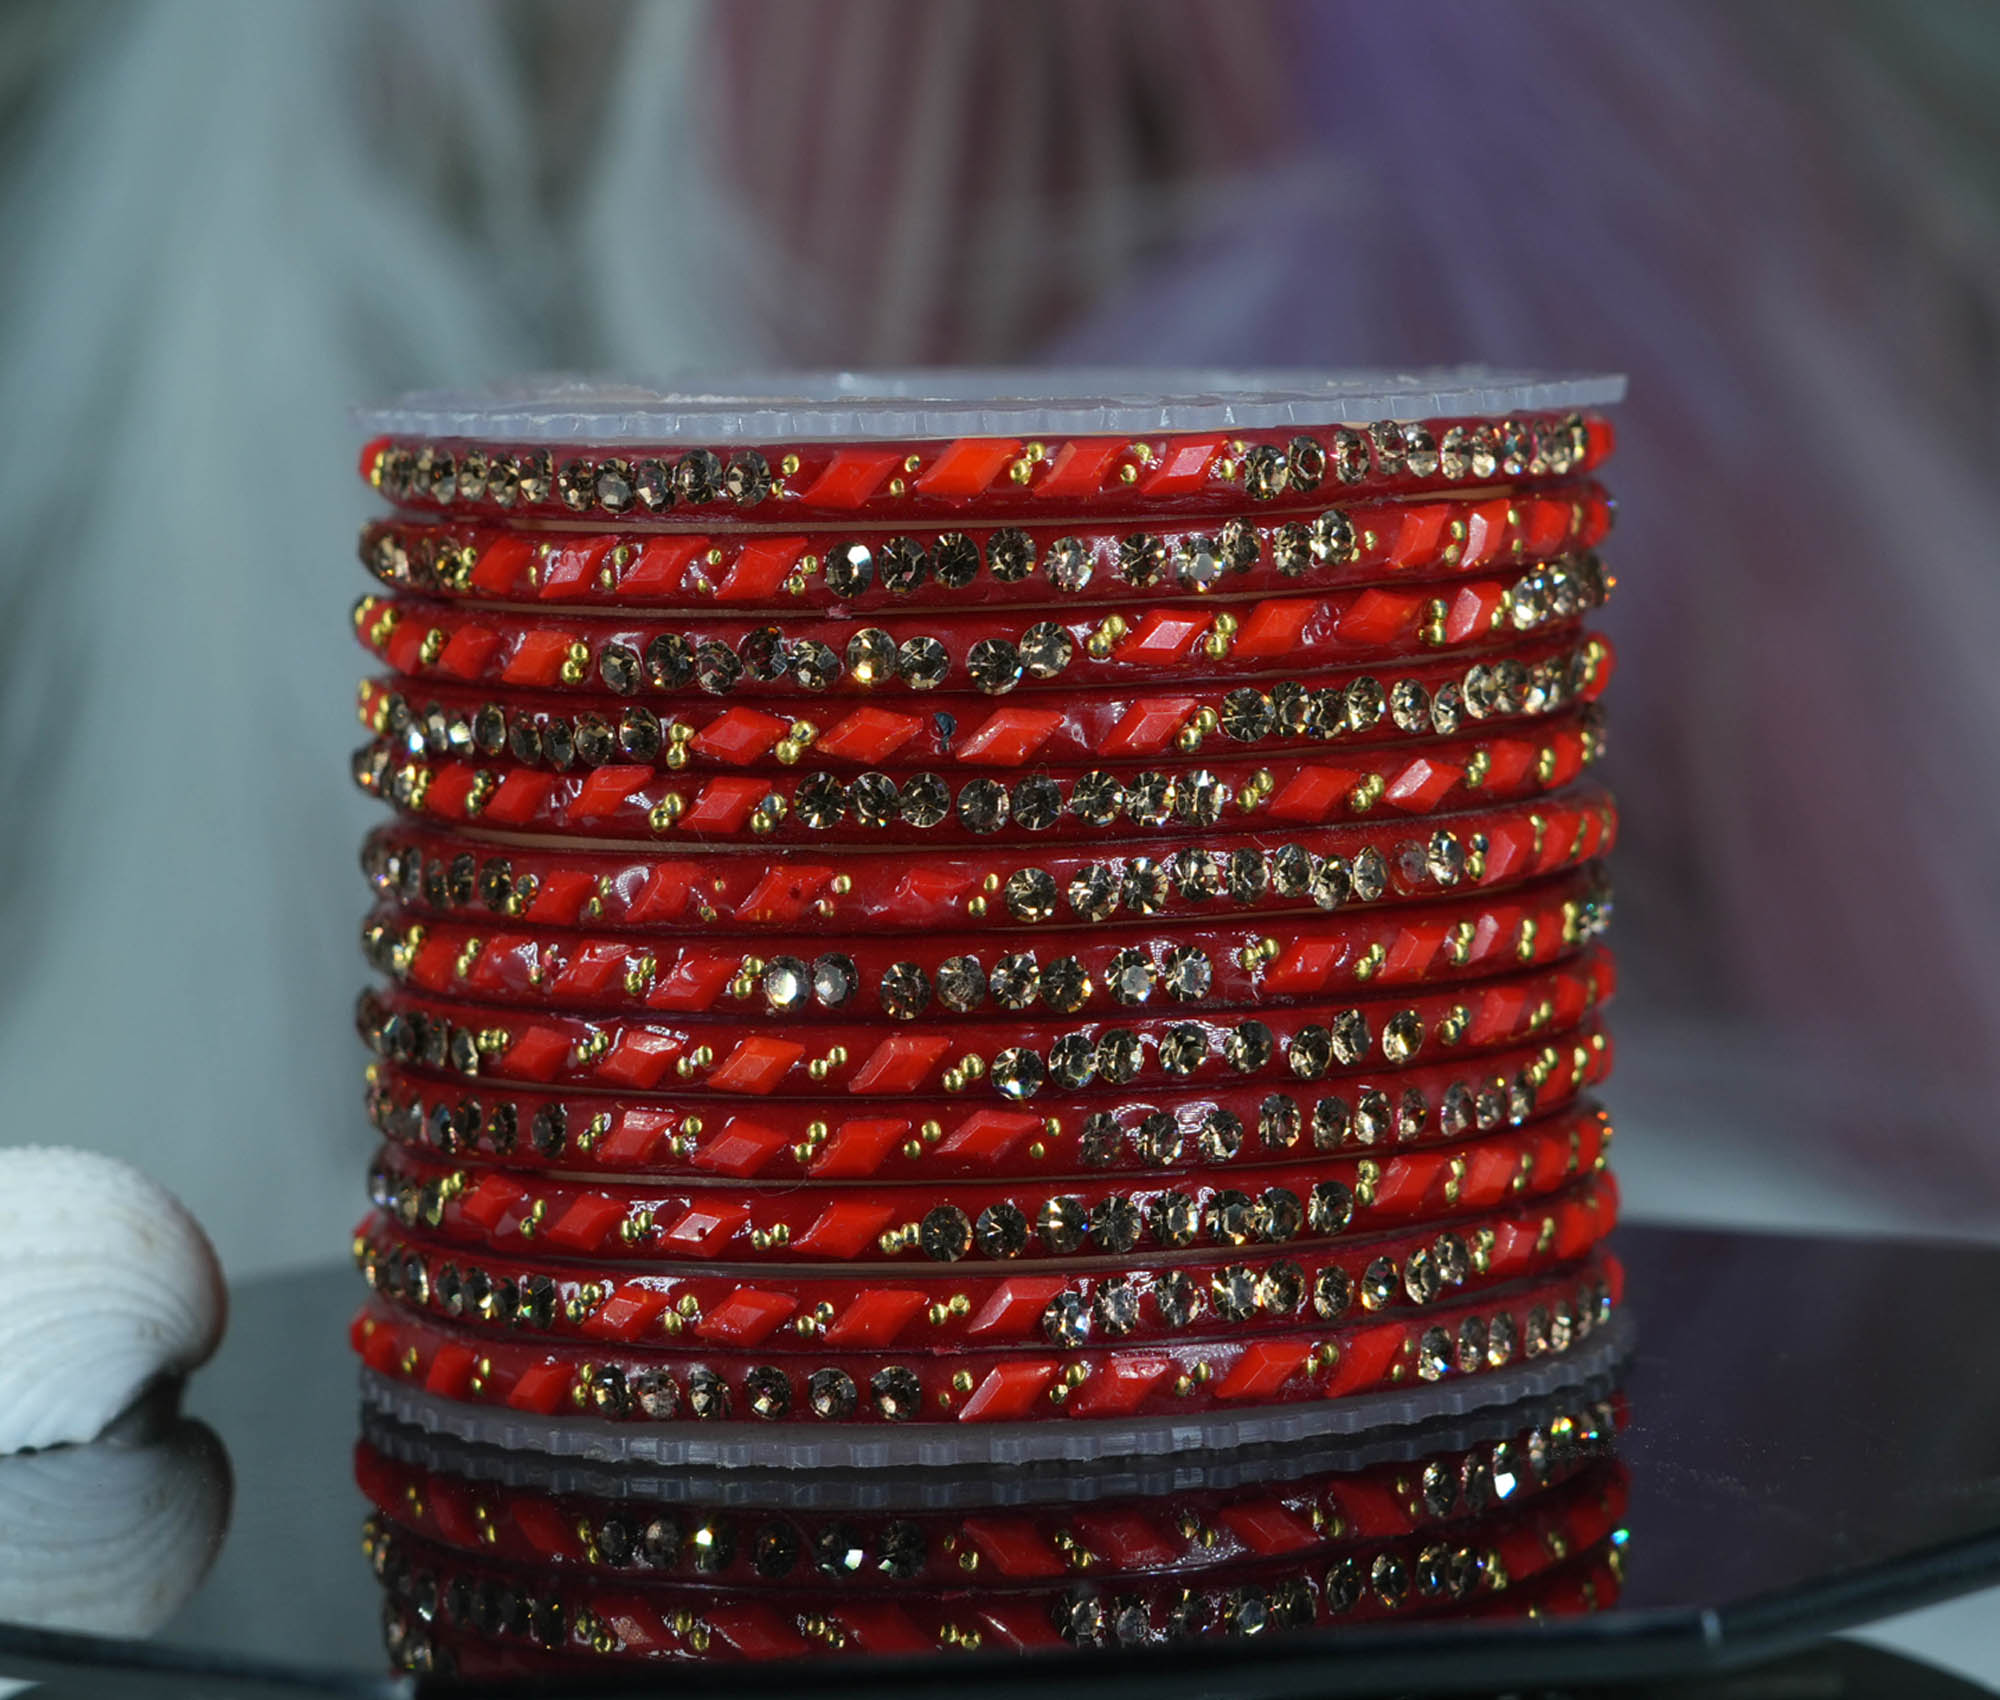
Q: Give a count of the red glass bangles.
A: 12